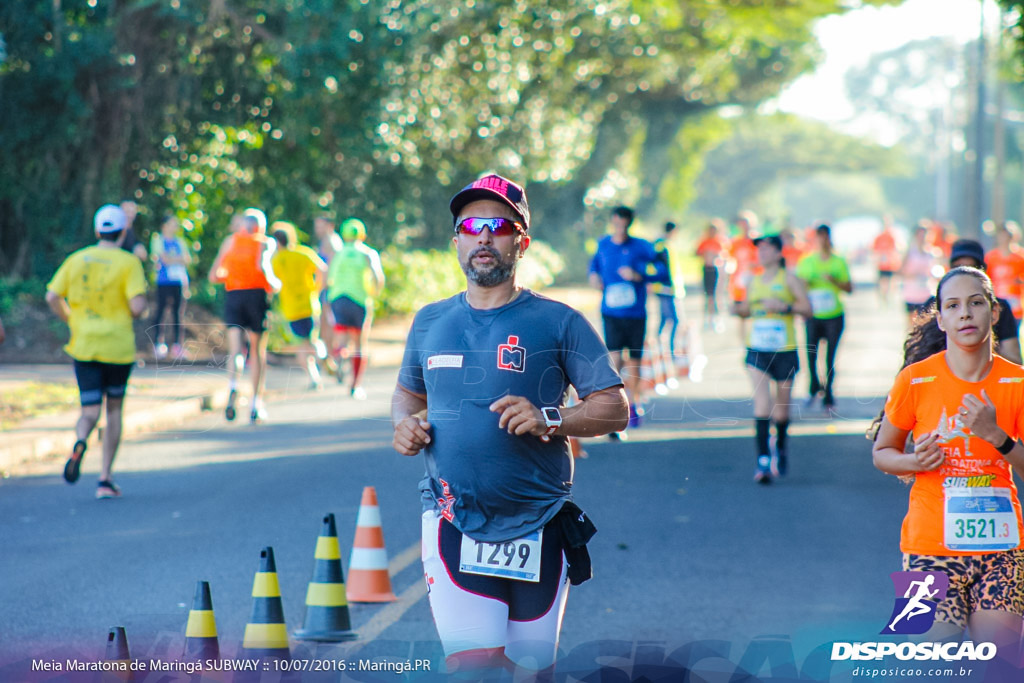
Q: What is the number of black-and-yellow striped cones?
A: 4